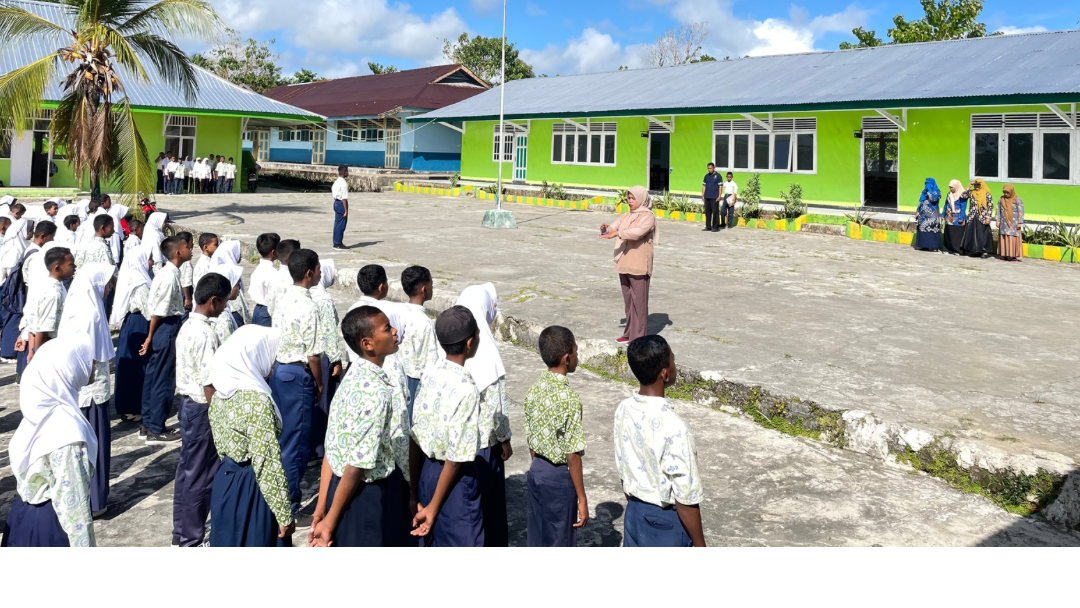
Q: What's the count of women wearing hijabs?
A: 5